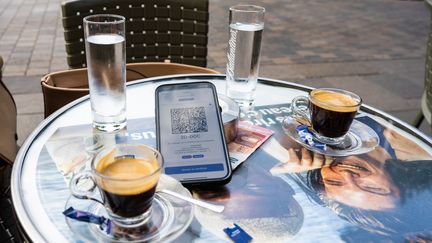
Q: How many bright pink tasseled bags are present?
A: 0